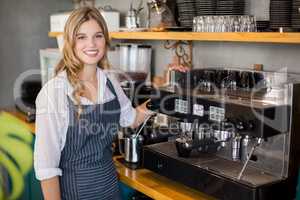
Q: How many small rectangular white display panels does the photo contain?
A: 3